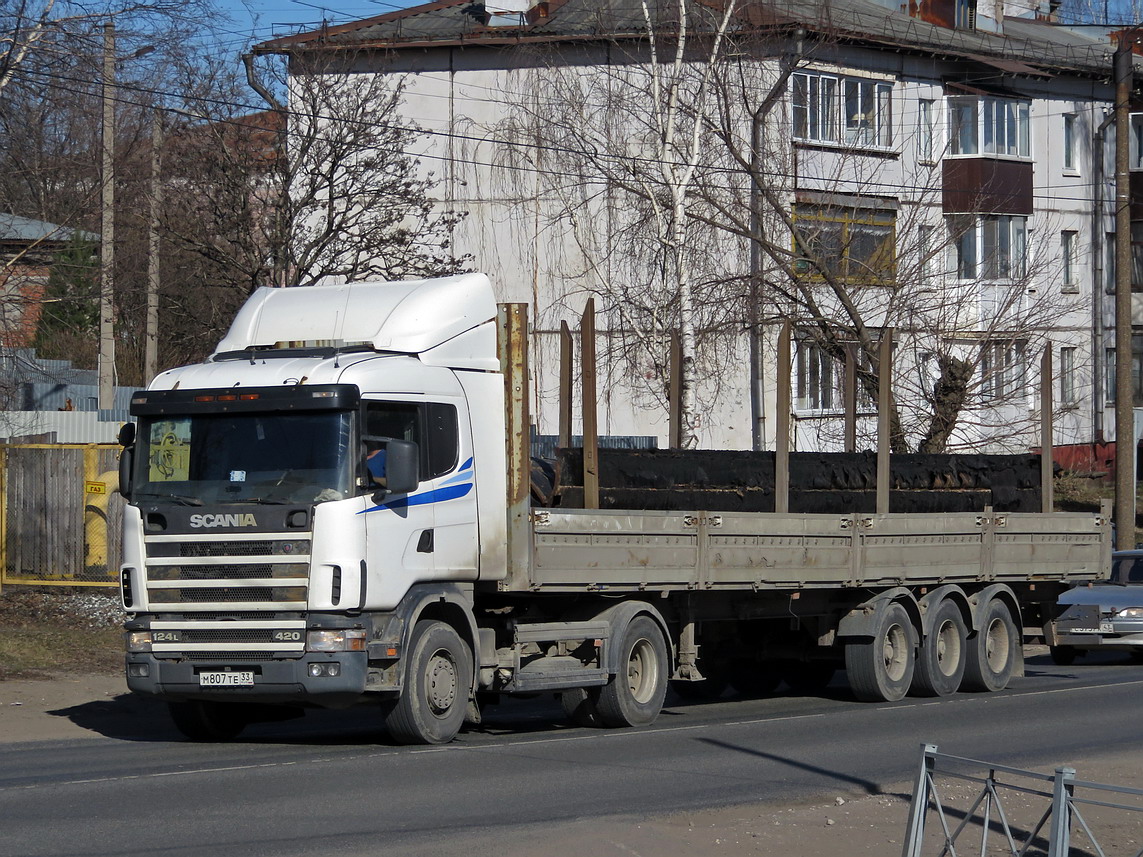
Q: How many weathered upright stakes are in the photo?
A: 7